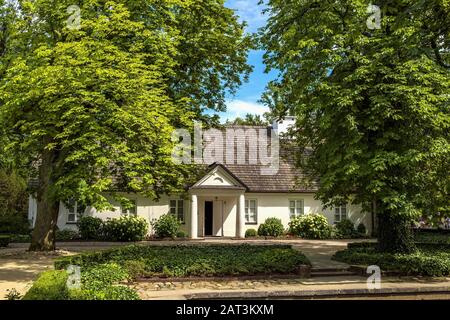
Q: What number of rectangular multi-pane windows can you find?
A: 6